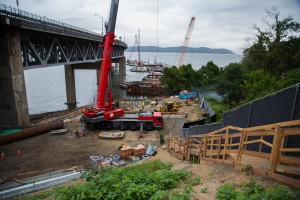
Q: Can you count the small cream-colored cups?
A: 0